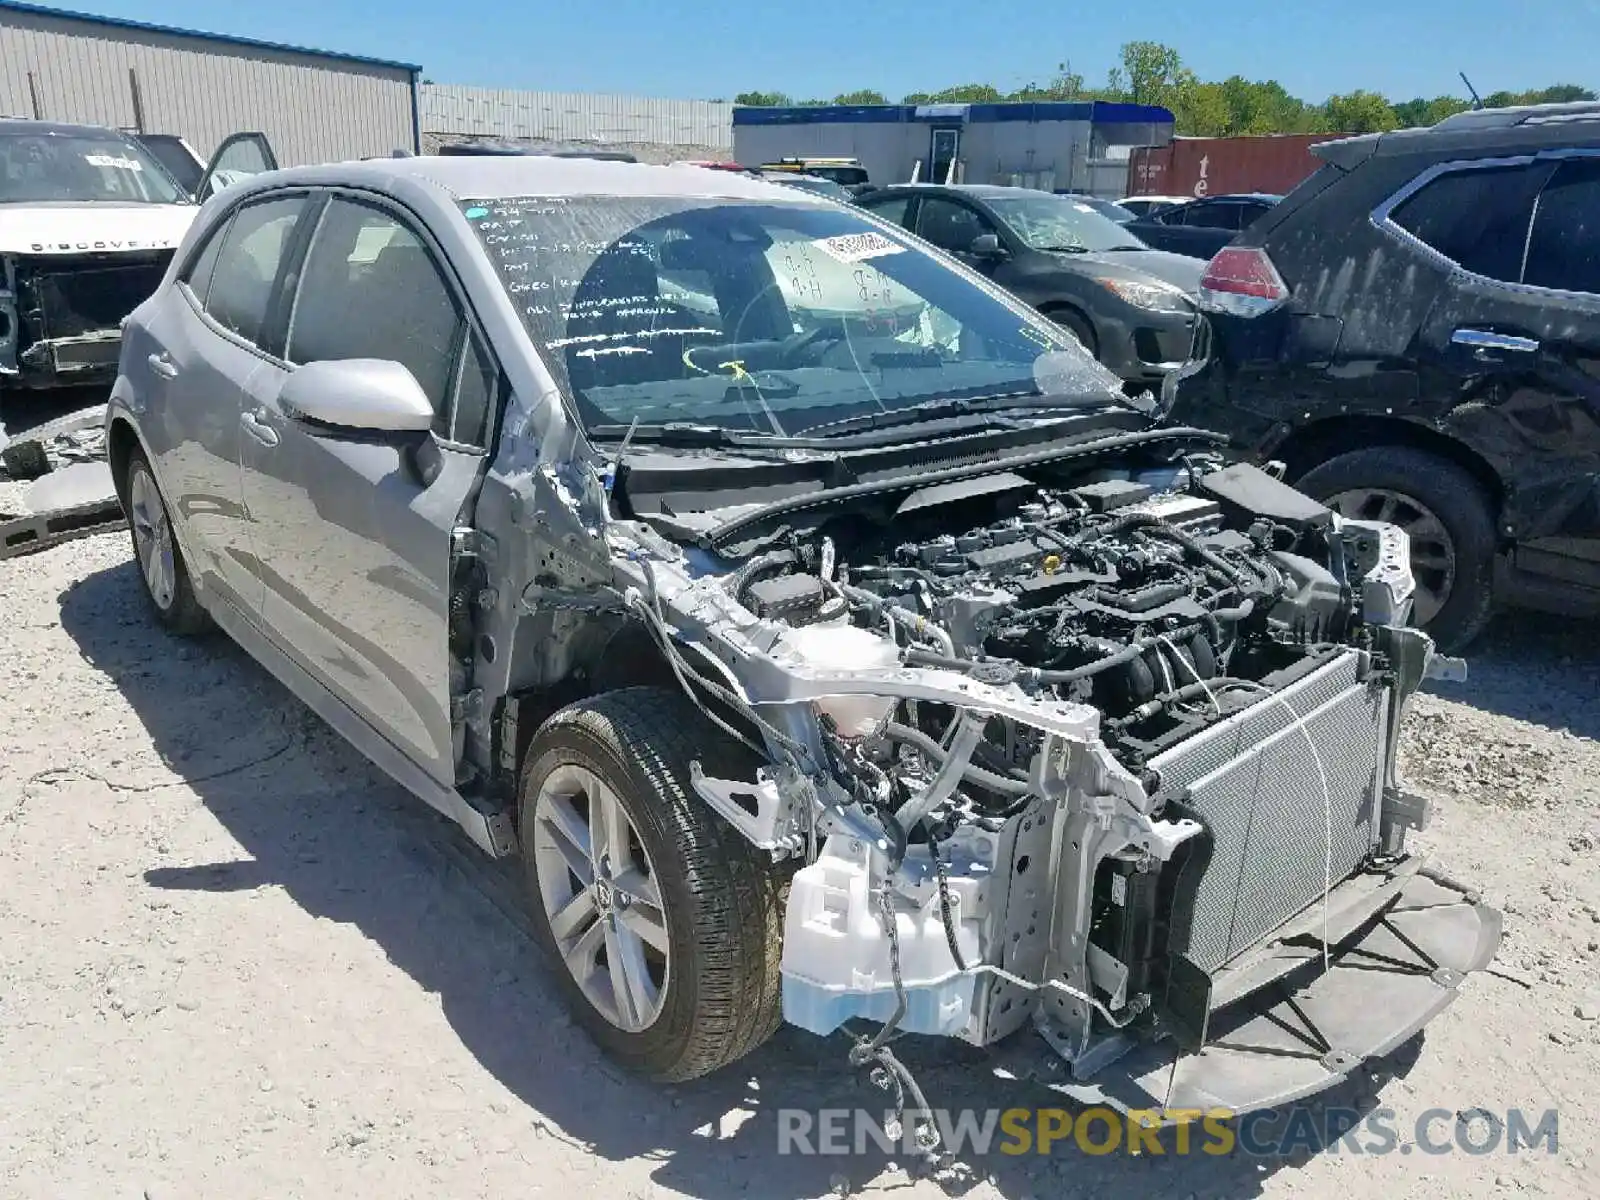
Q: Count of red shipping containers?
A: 1